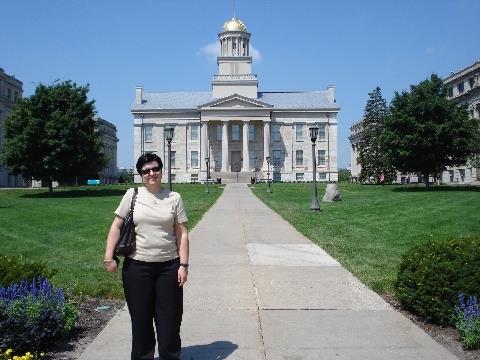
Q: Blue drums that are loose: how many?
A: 0